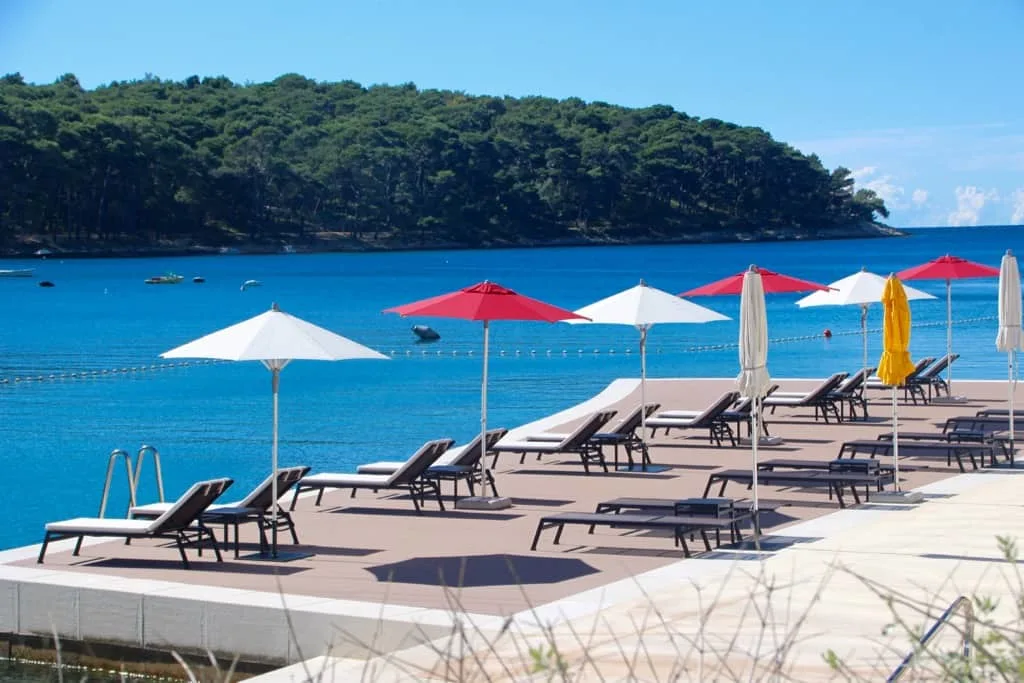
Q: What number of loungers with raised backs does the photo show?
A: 12